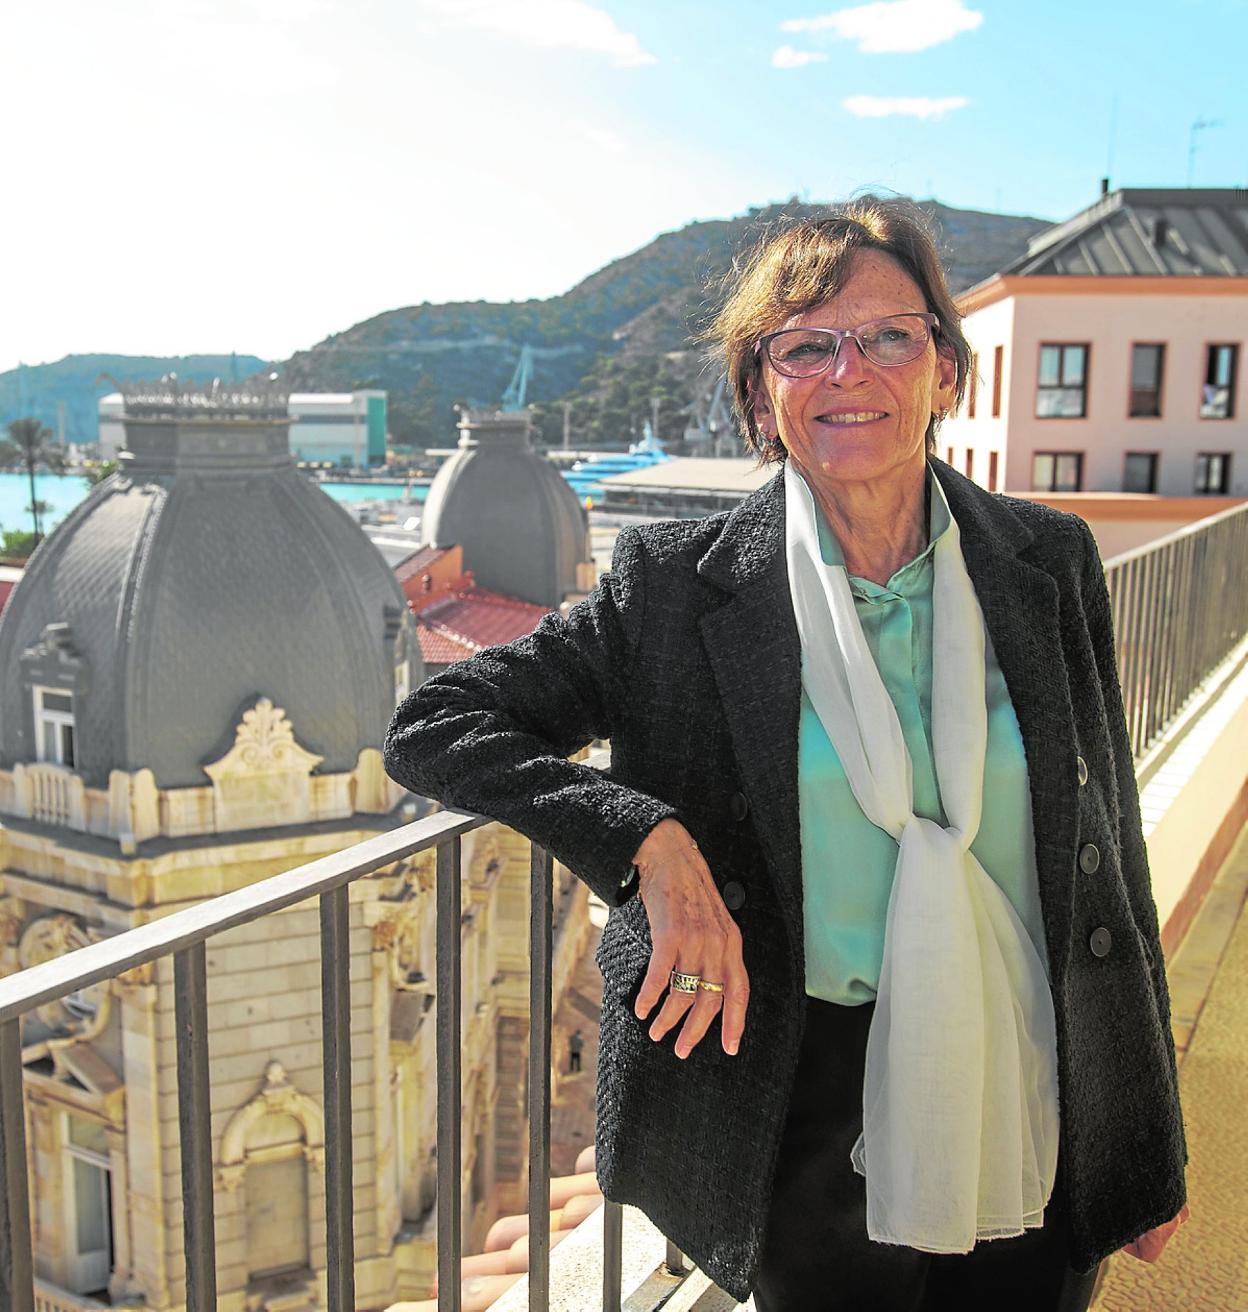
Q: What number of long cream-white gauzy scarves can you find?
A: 1